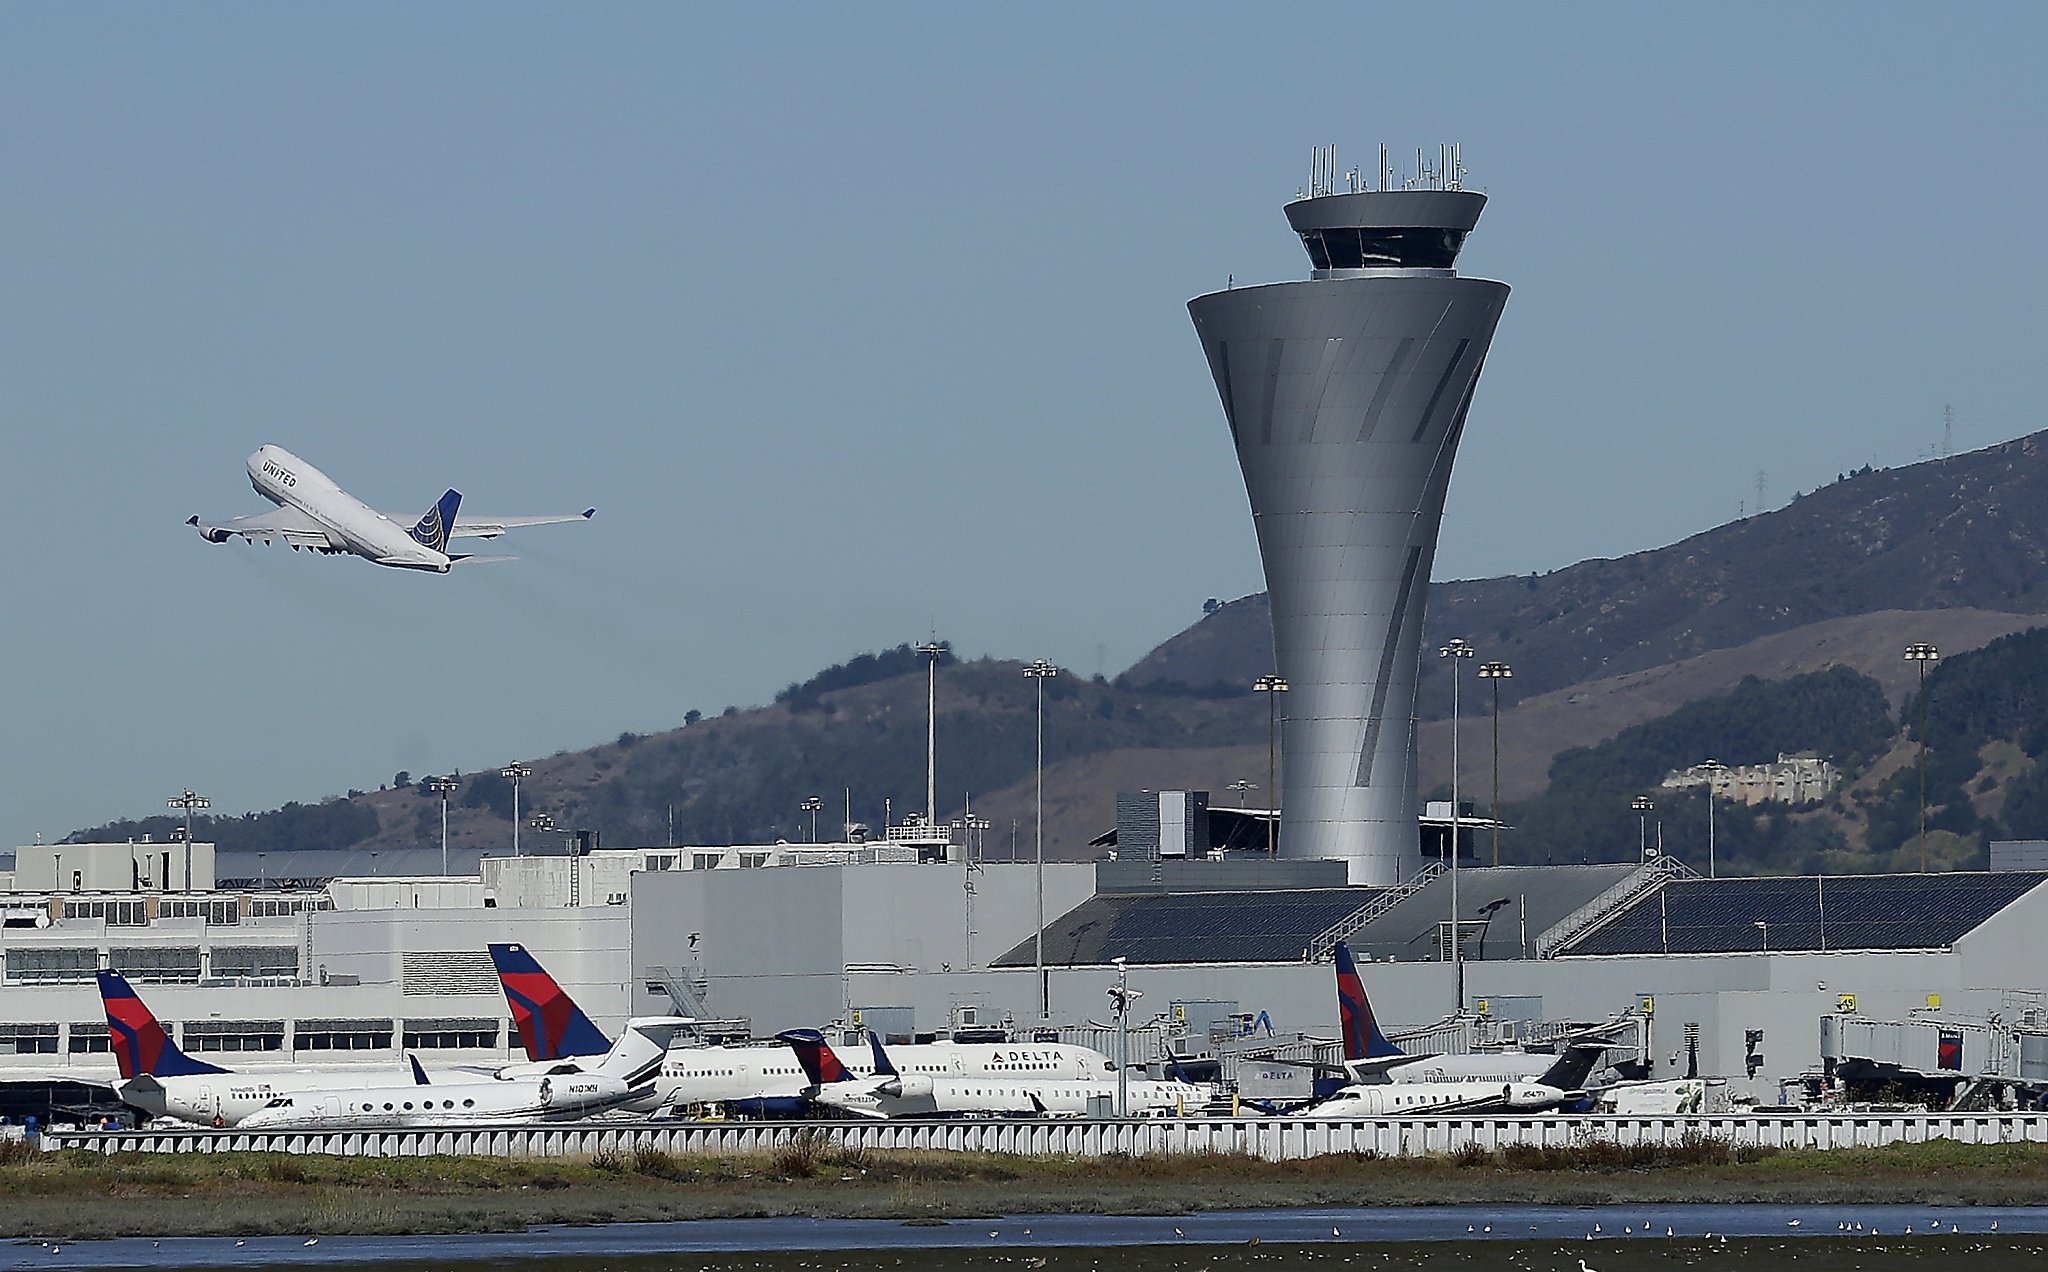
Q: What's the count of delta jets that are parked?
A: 4